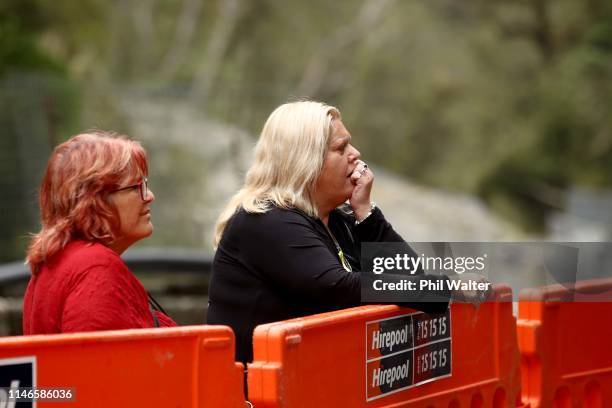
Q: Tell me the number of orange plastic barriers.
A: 3